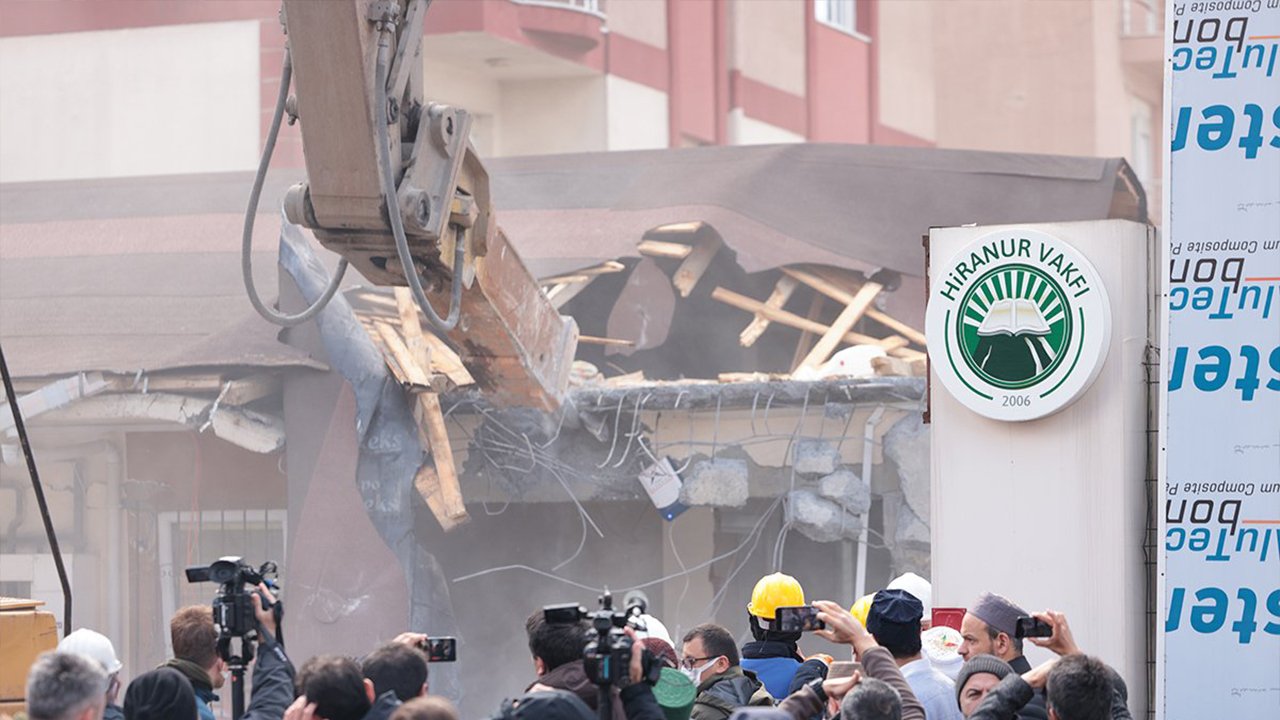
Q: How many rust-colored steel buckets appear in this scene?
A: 1